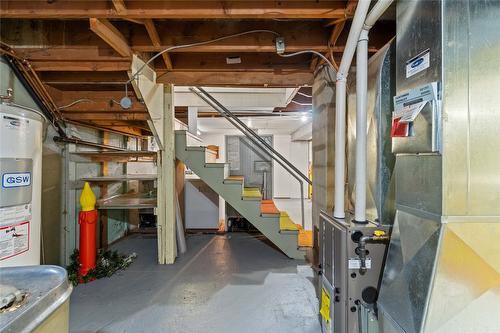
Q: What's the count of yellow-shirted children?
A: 0